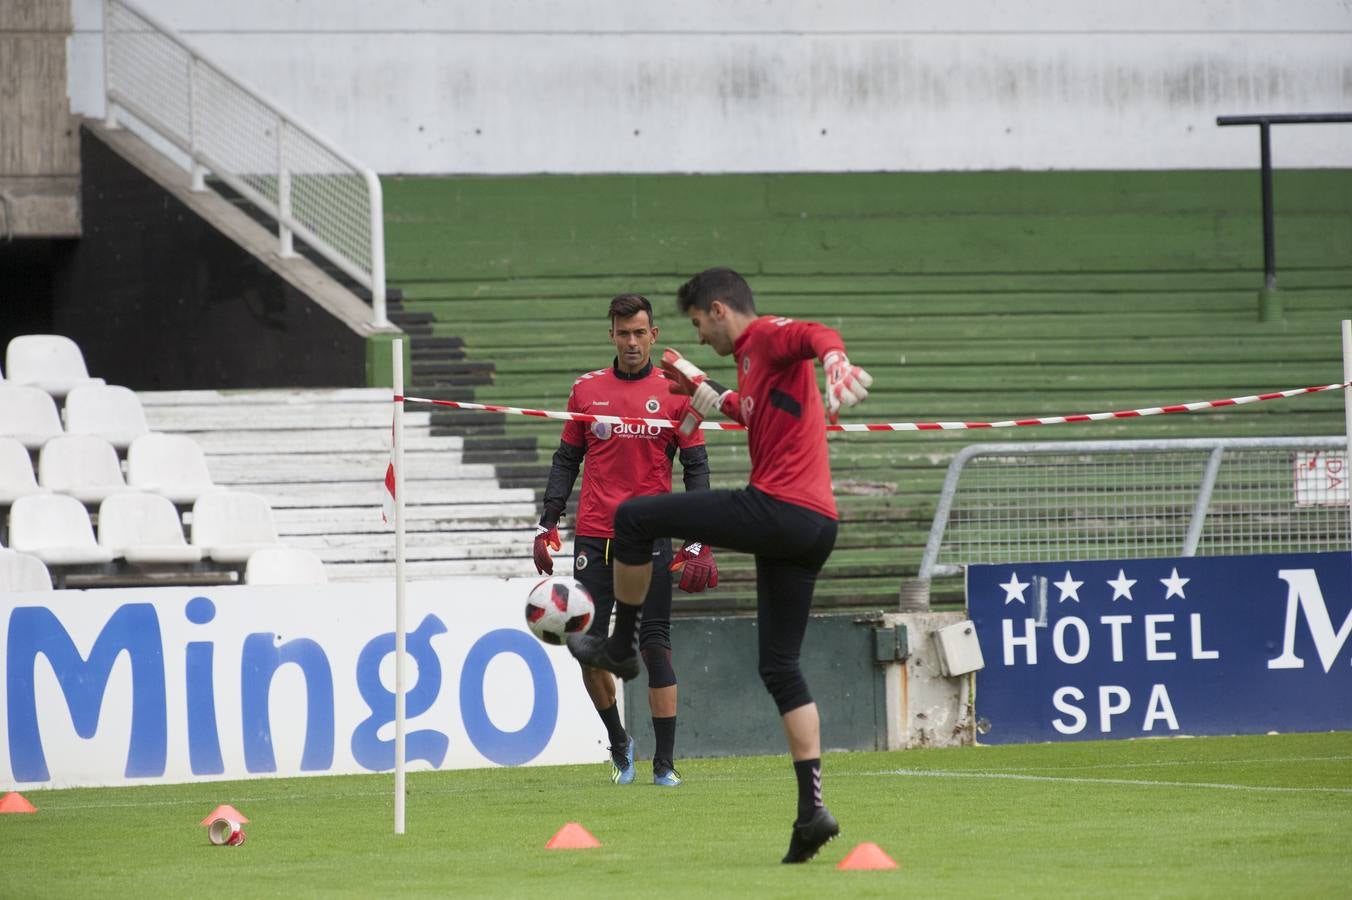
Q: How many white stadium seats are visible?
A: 11